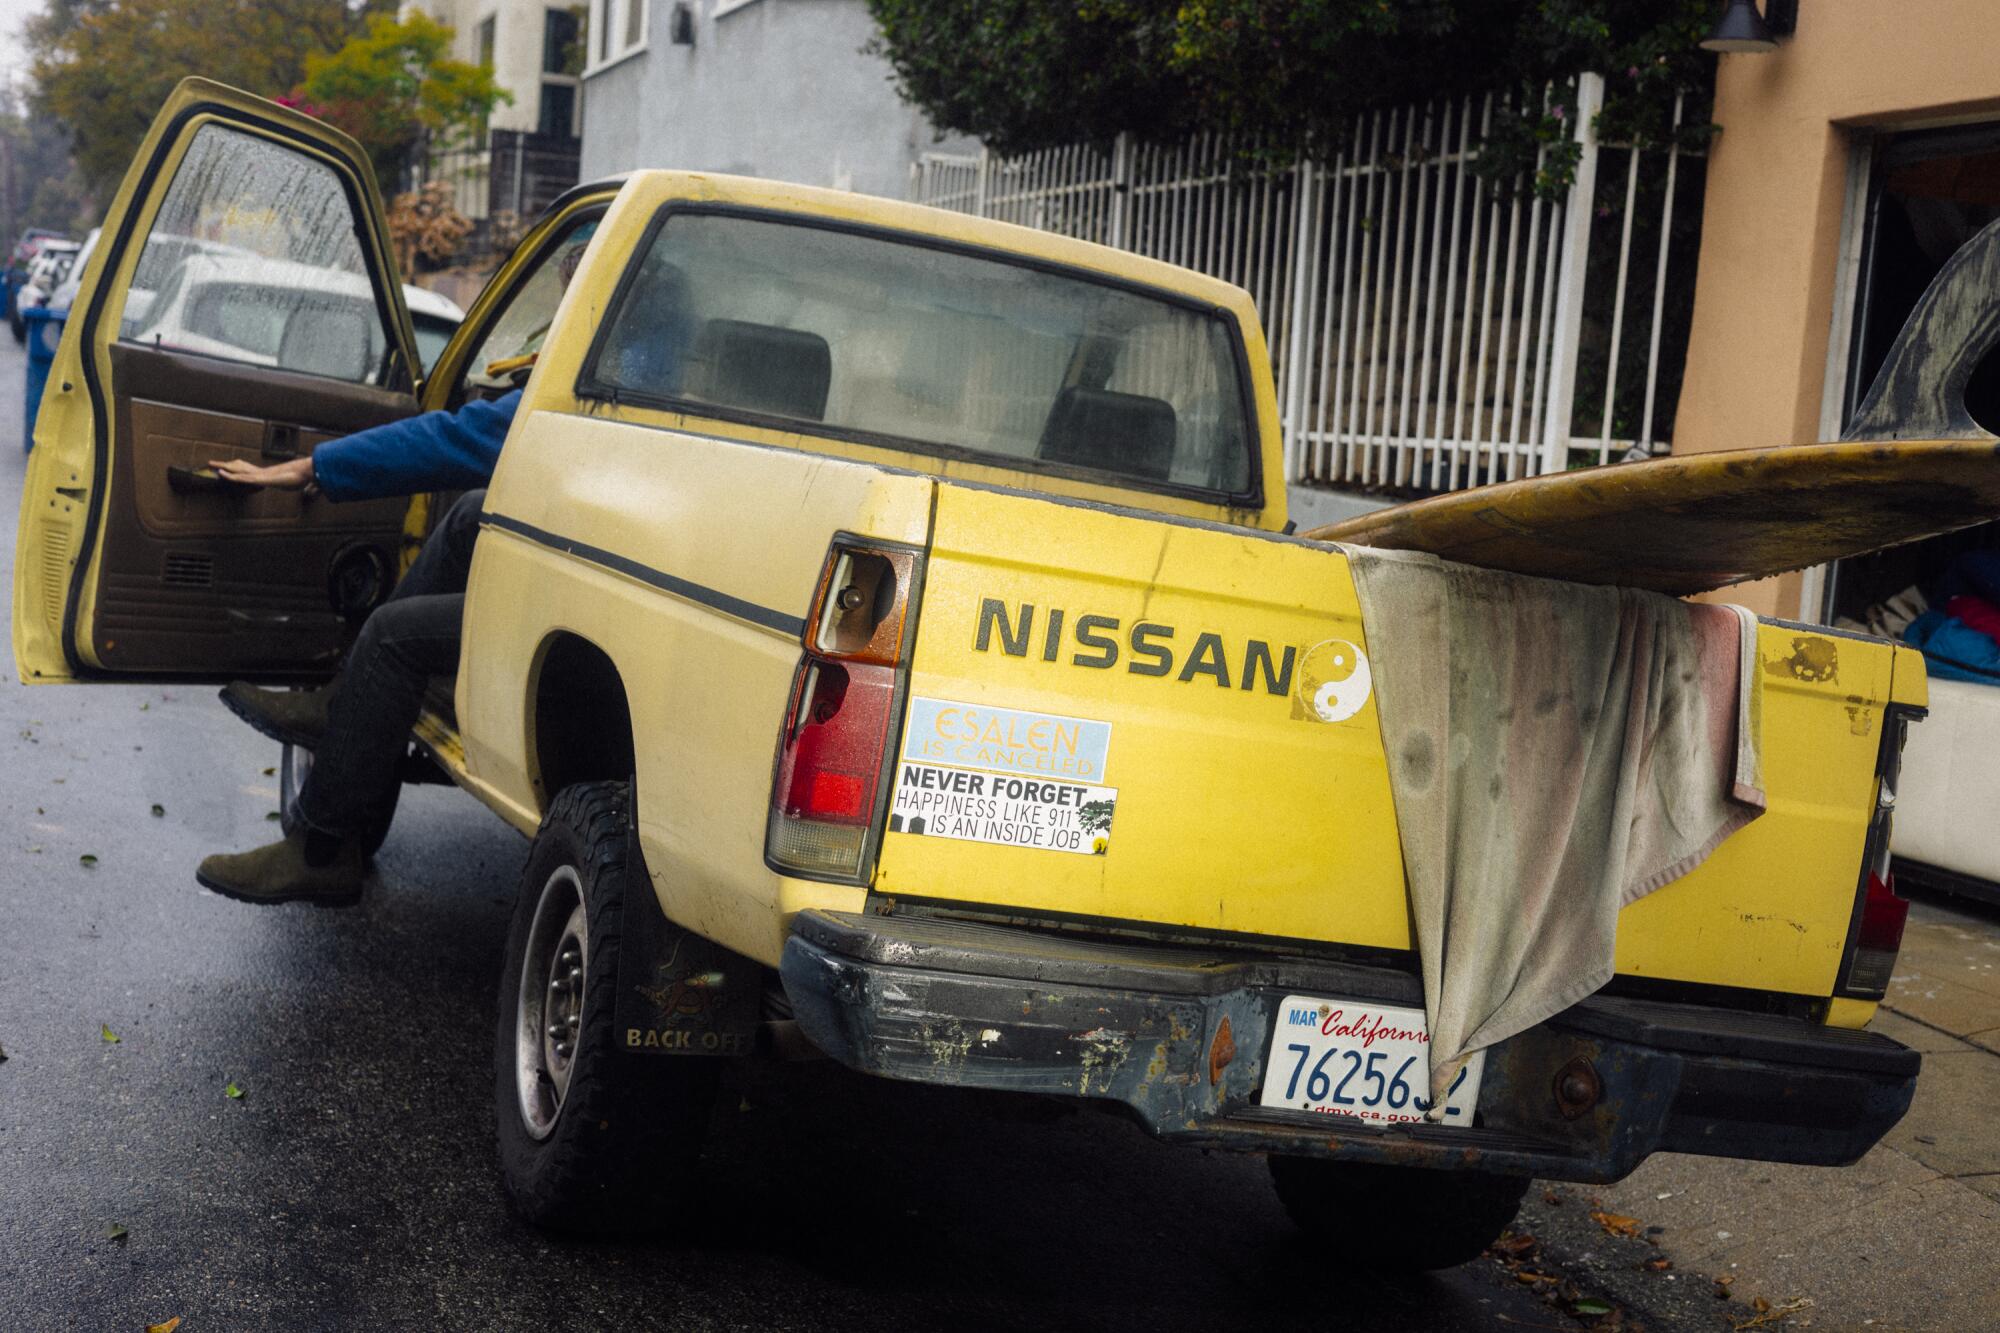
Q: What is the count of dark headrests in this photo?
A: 2